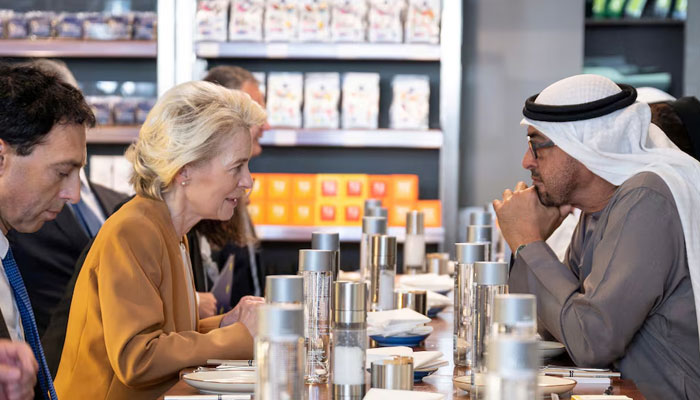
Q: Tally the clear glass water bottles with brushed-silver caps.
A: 13